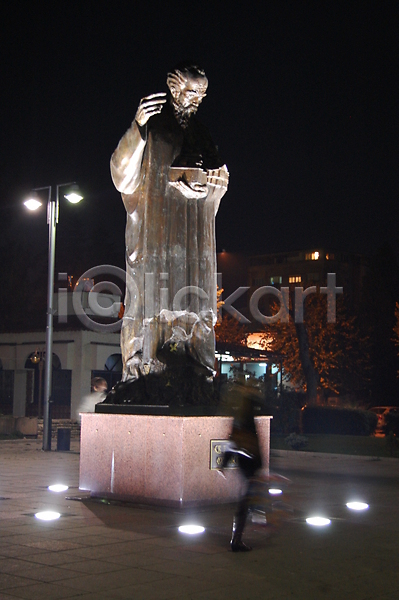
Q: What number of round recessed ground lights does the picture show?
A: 6